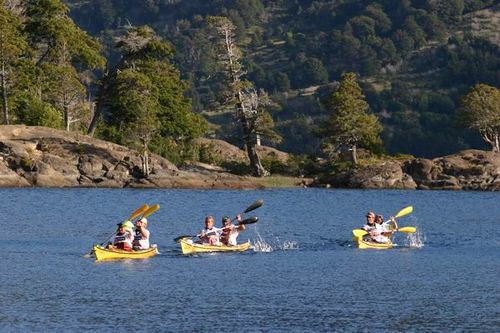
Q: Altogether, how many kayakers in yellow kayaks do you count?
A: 6